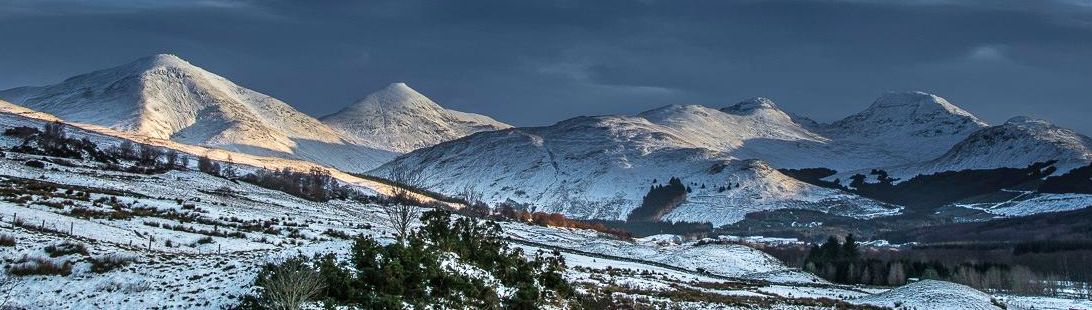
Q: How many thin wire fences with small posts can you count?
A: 1